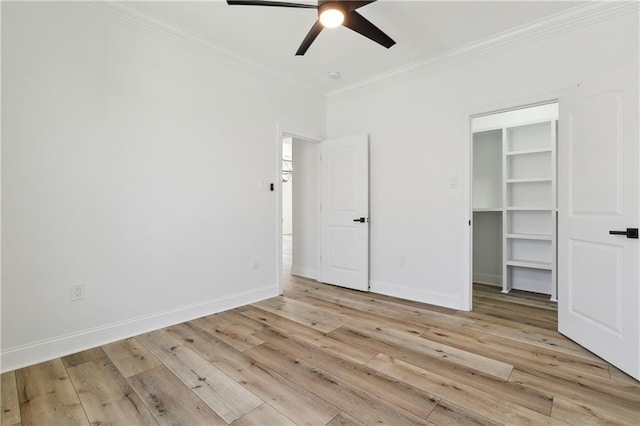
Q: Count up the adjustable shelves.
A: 5